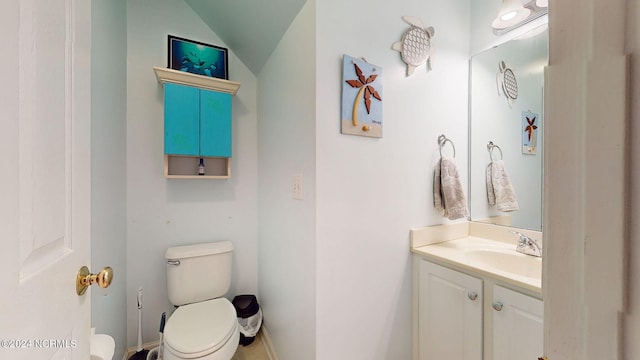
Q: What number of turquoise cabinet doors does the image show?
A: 2